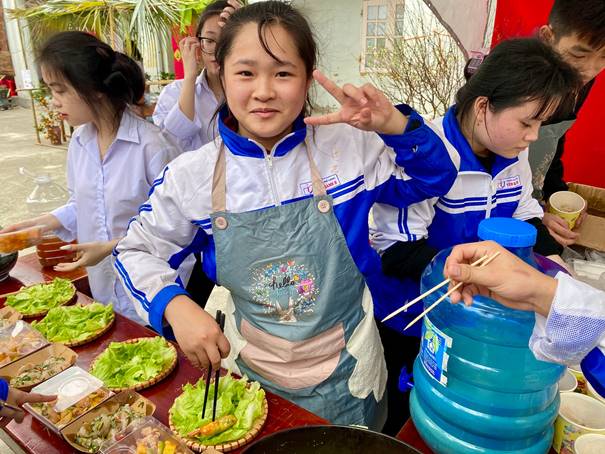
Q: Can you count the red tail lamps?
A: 0